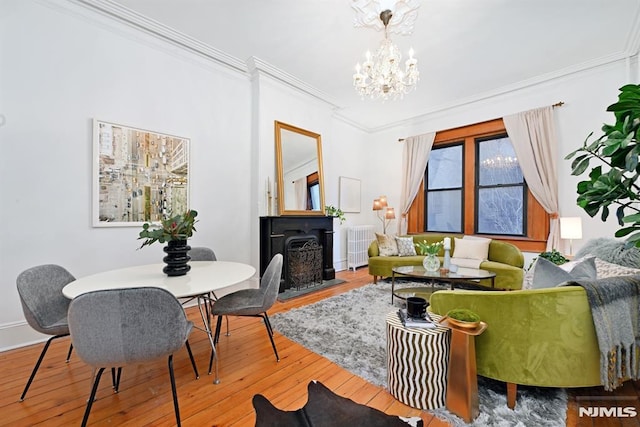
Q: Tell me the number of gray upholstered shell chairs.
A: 4